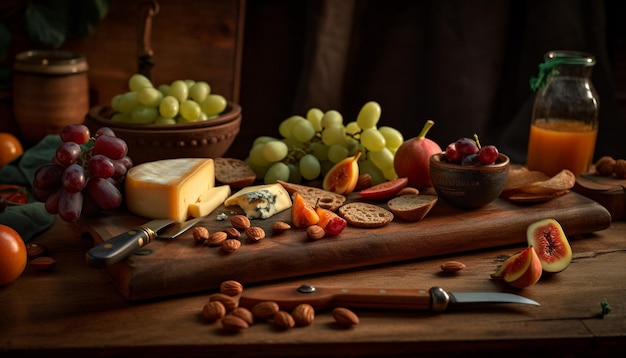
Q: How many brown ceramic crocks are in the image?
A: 1